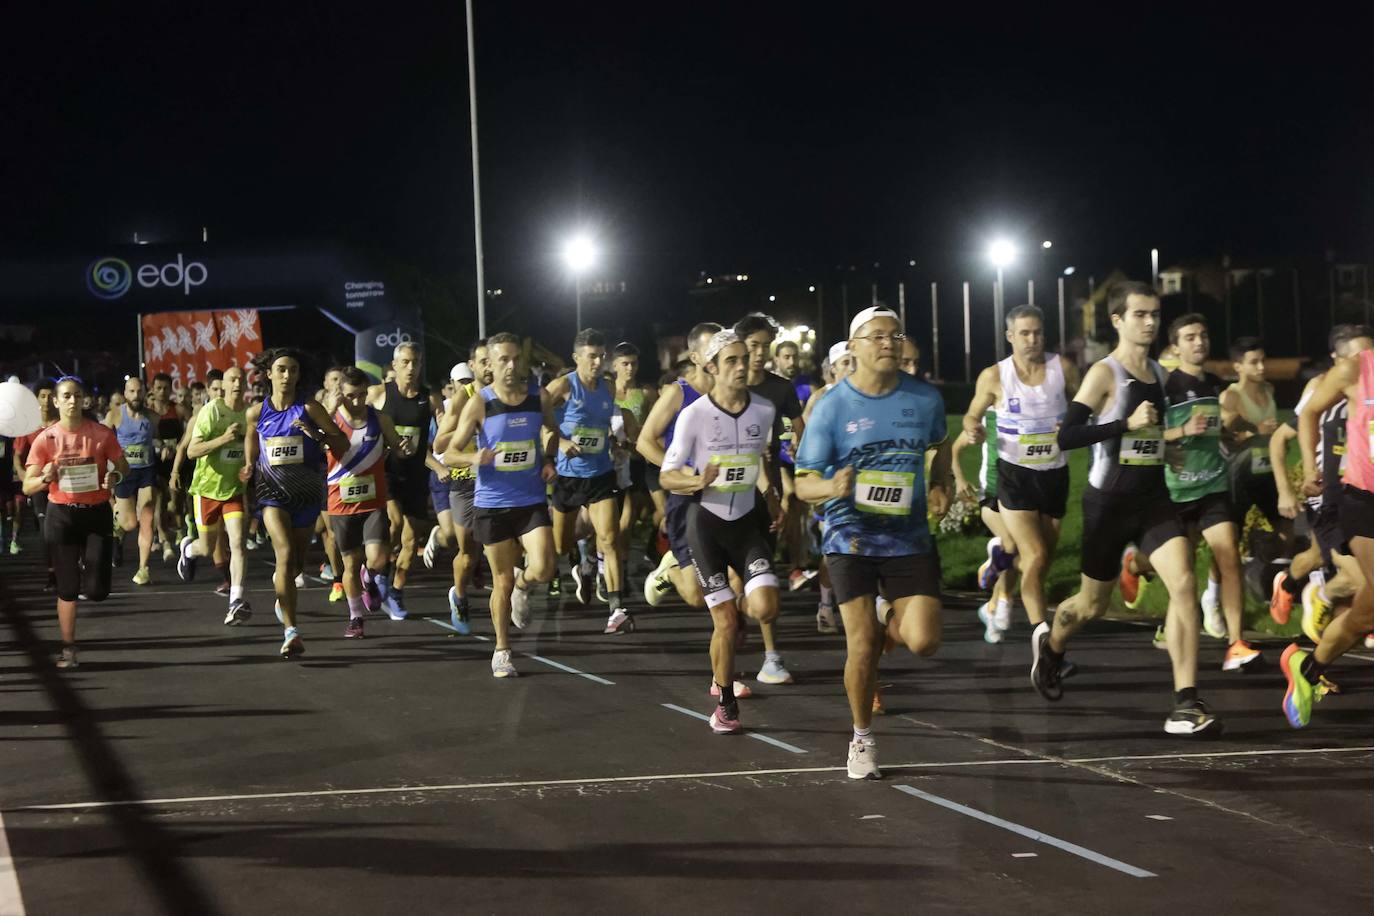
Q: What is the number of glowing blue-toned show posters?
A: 0